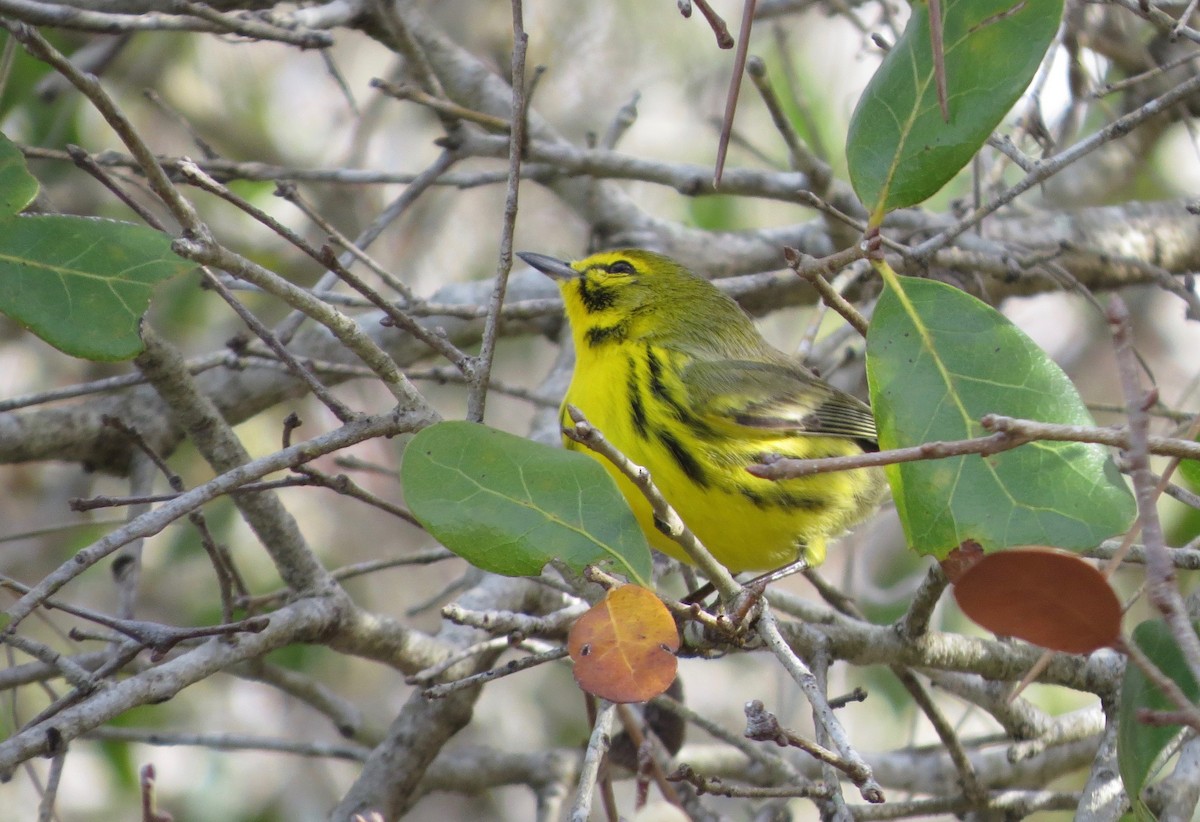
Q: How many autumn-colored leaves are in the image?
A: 2